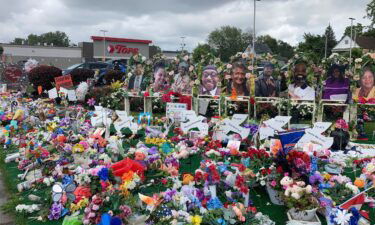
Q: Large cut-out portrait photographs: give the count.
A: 9